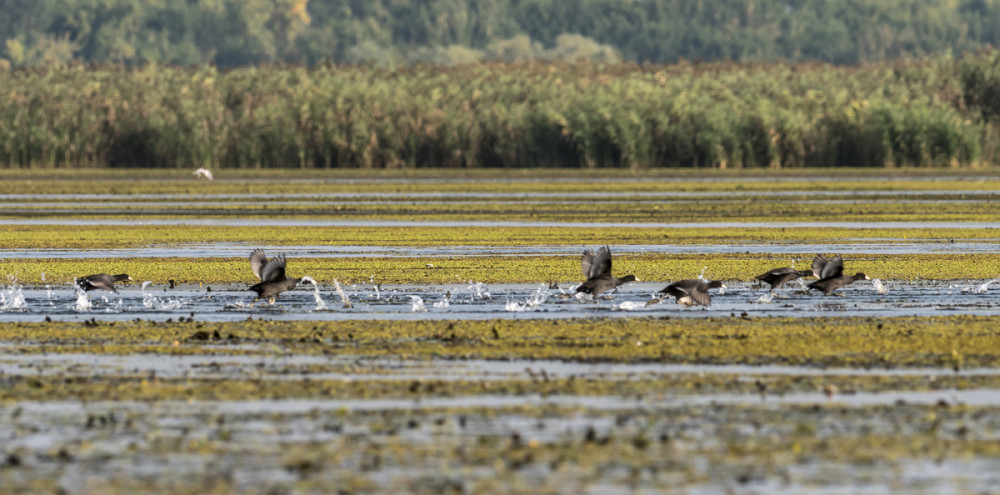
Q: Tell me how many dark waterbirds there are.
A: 6